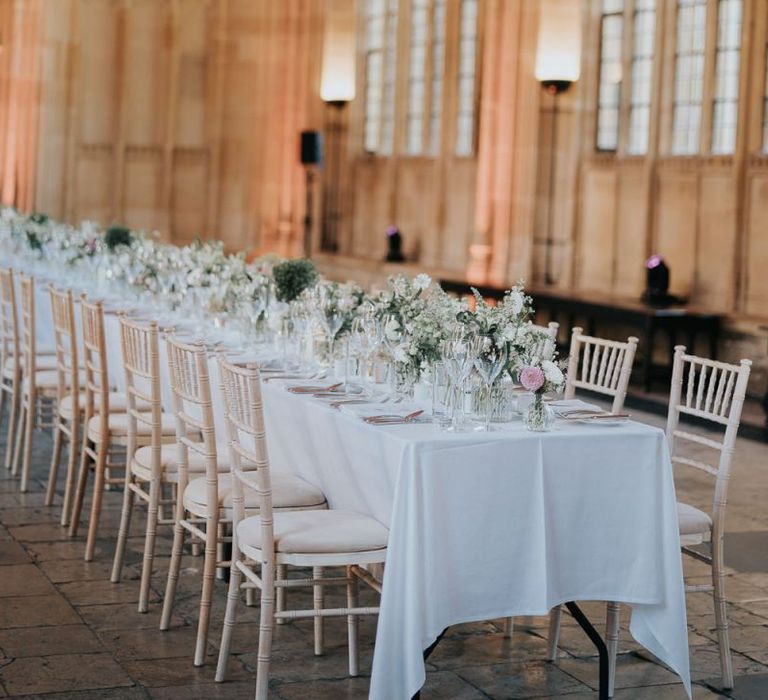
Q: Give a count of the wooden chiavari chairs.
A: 10